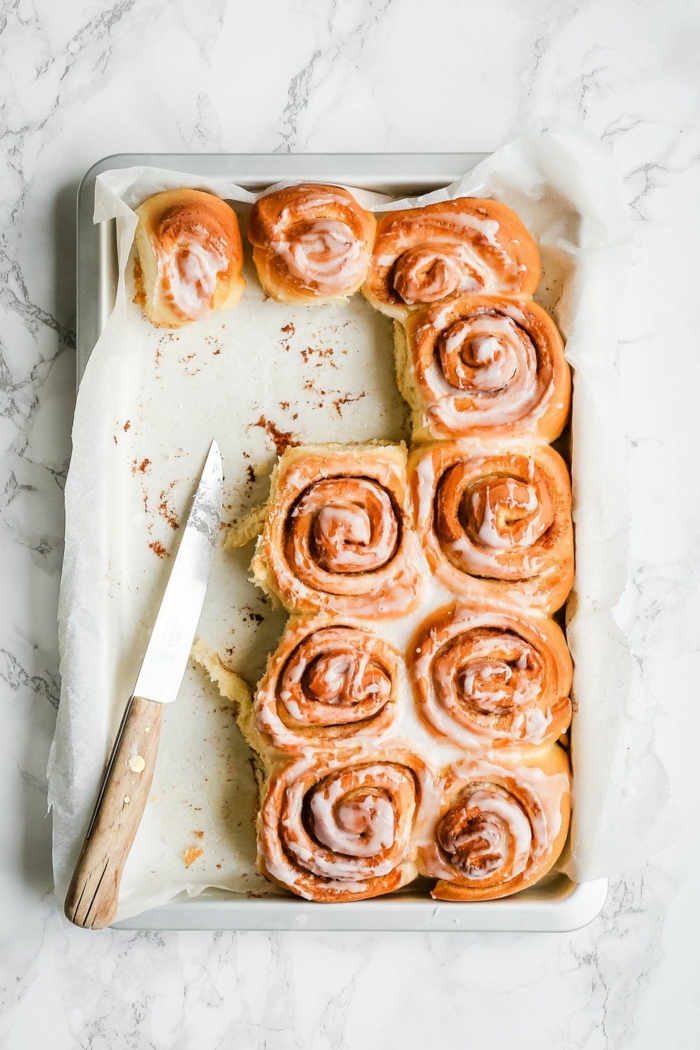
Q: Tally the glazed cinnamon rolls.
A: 10